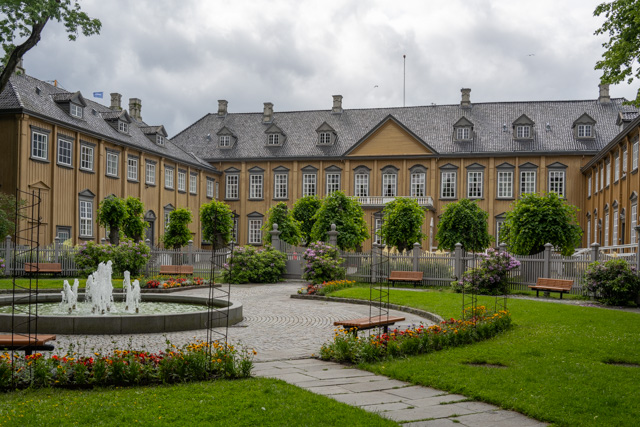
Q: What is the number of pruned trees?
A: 10